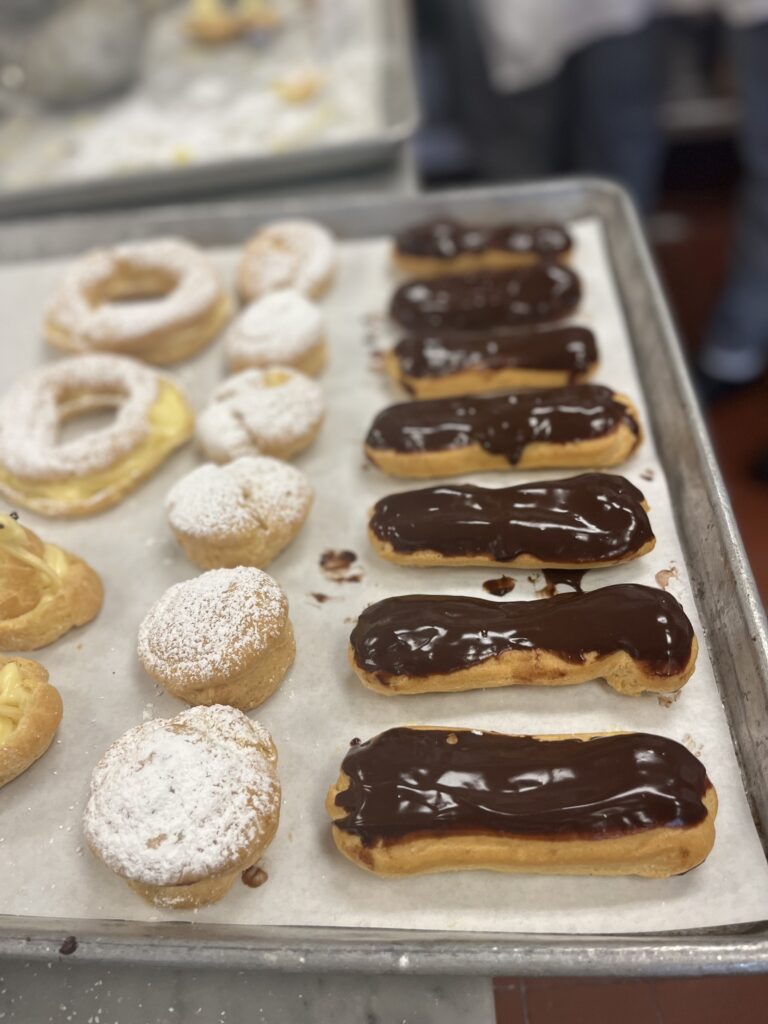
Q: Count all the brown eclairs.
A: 7